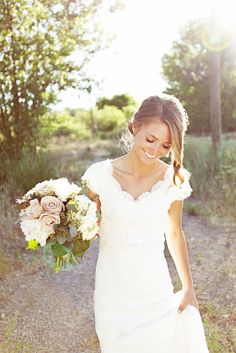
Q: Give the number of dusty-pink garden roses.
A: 3